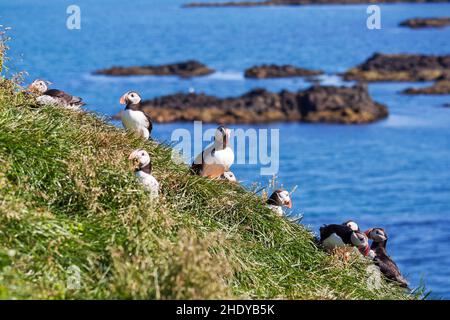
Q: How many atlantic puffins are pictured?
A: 9